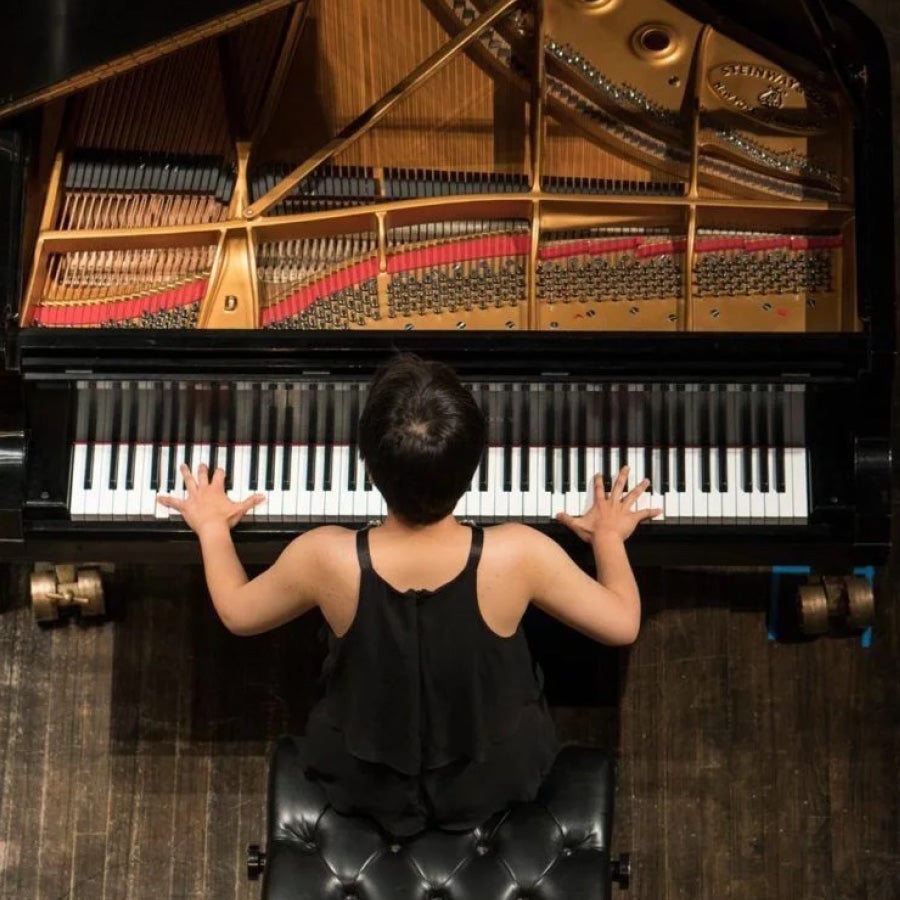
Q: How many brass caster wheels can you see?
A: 4